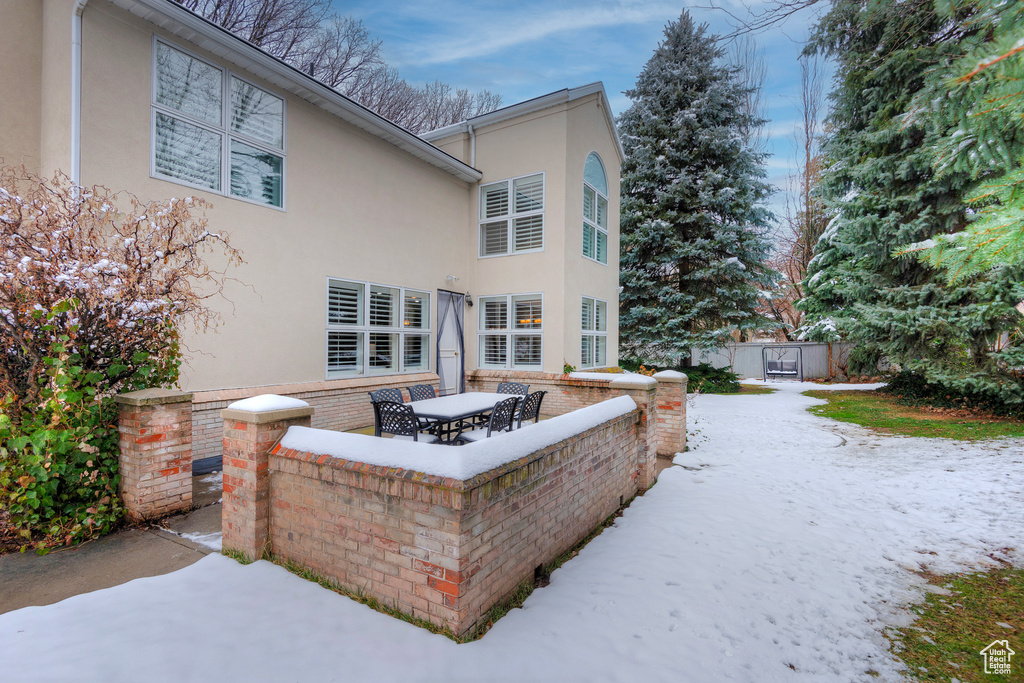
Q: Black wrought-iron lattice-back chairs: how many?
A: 6